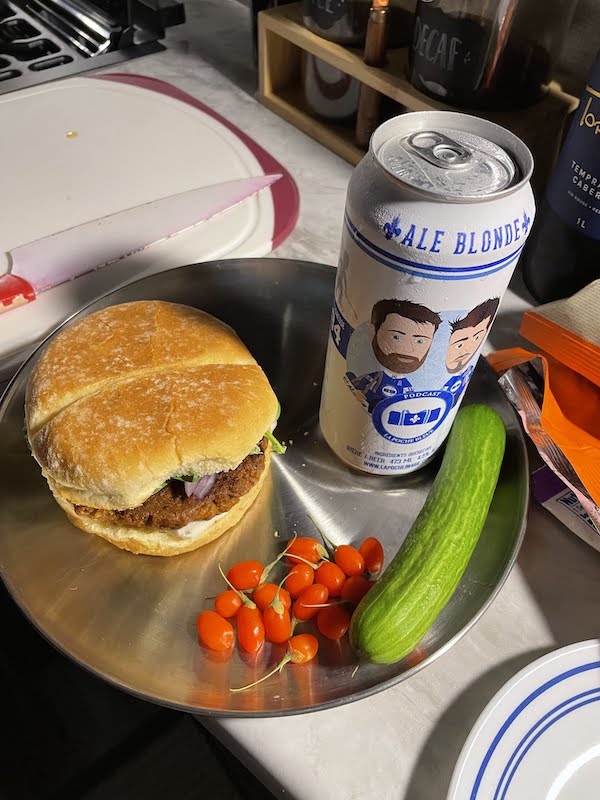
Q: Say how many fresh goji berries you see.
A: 15